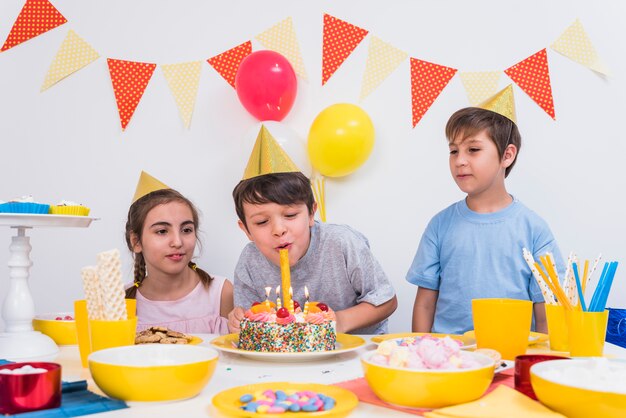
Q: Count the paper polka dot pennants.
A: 12